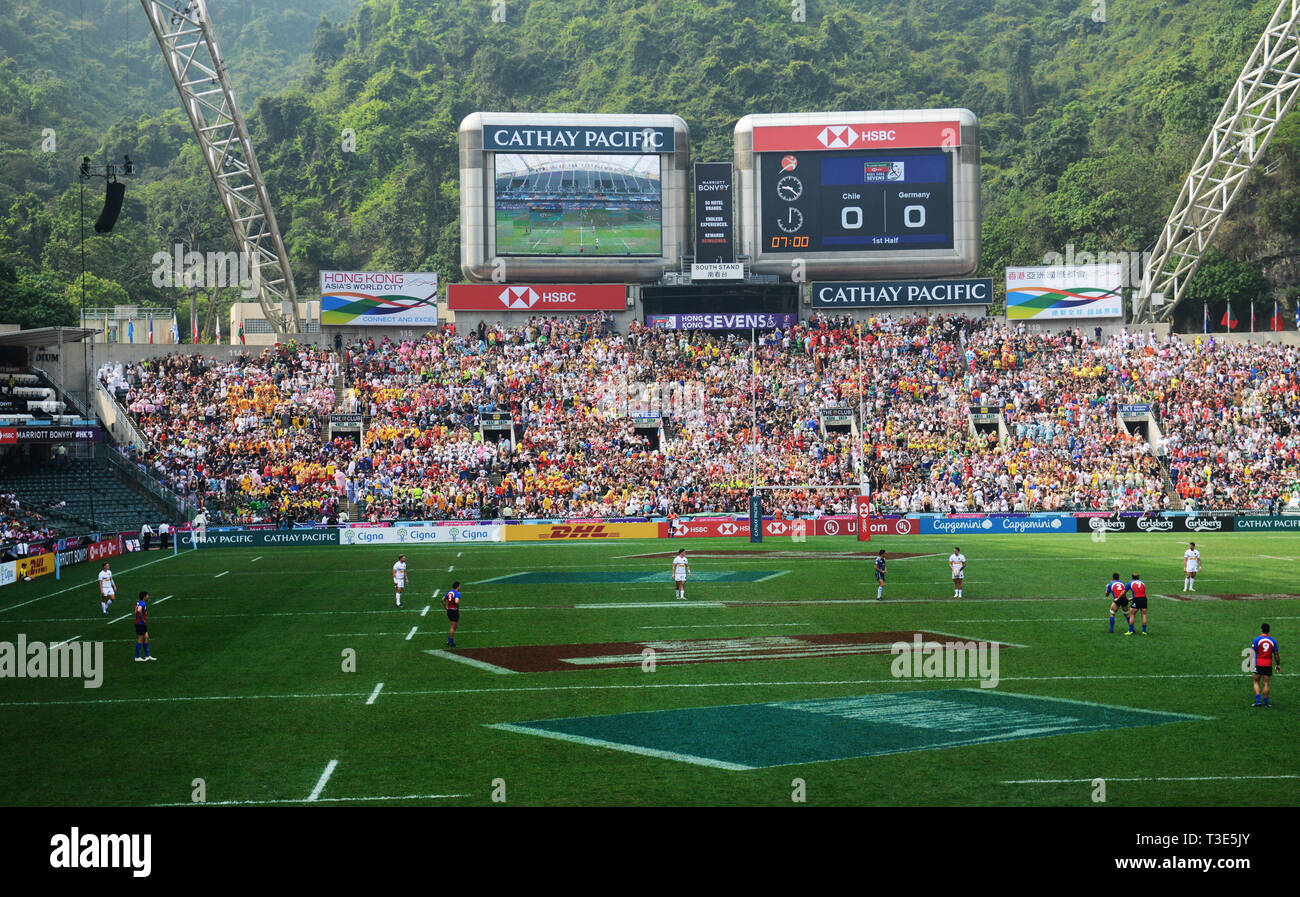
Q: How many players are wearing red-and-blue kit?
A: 5